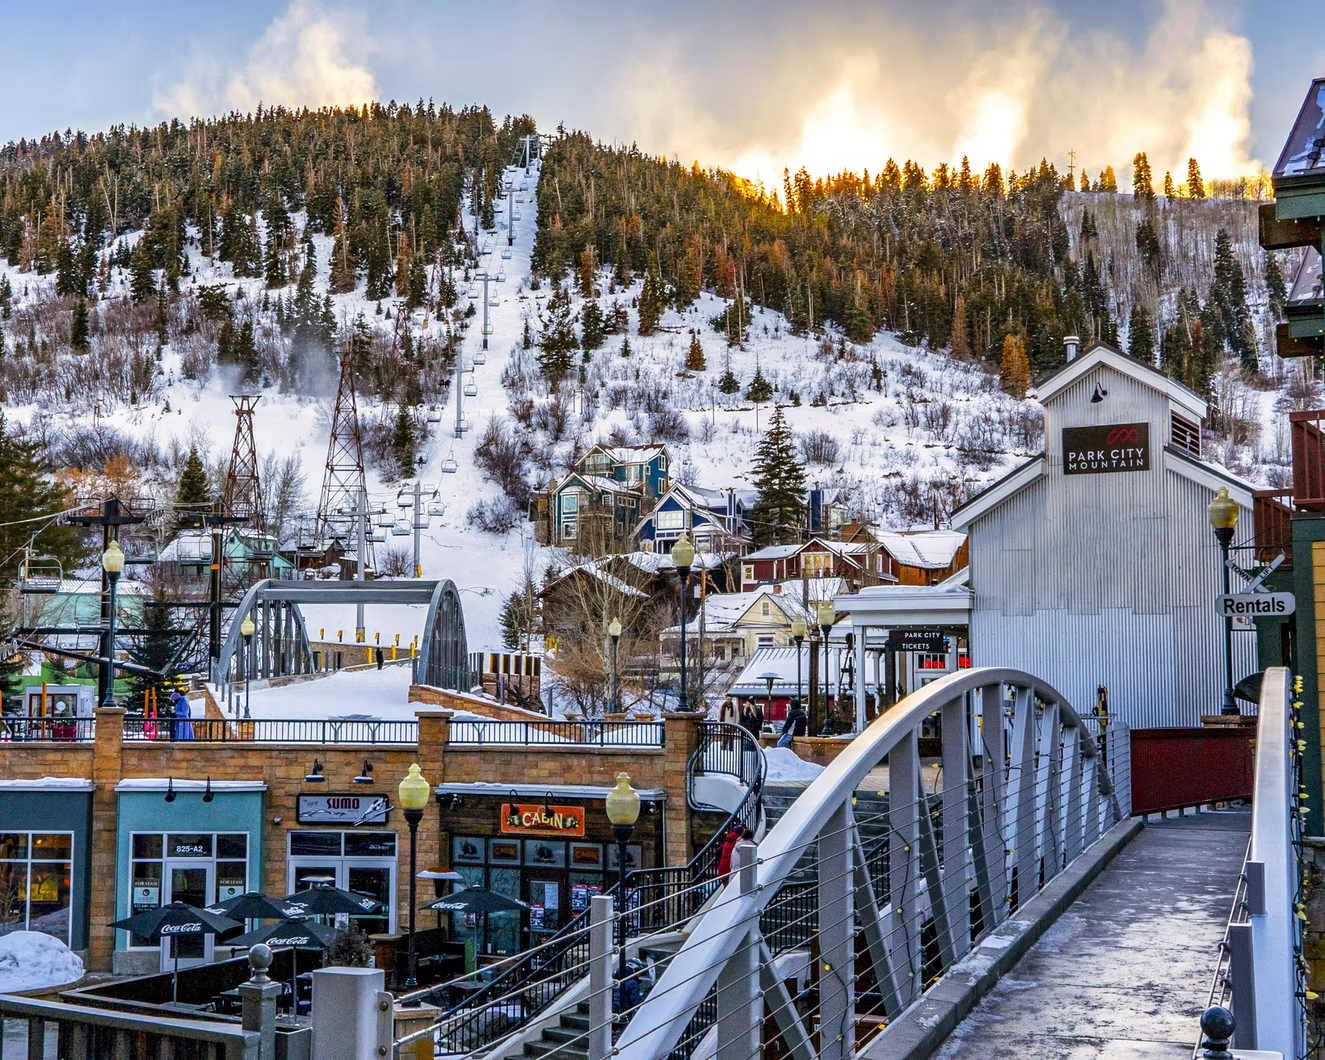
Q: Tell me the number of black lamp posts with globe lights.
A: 9